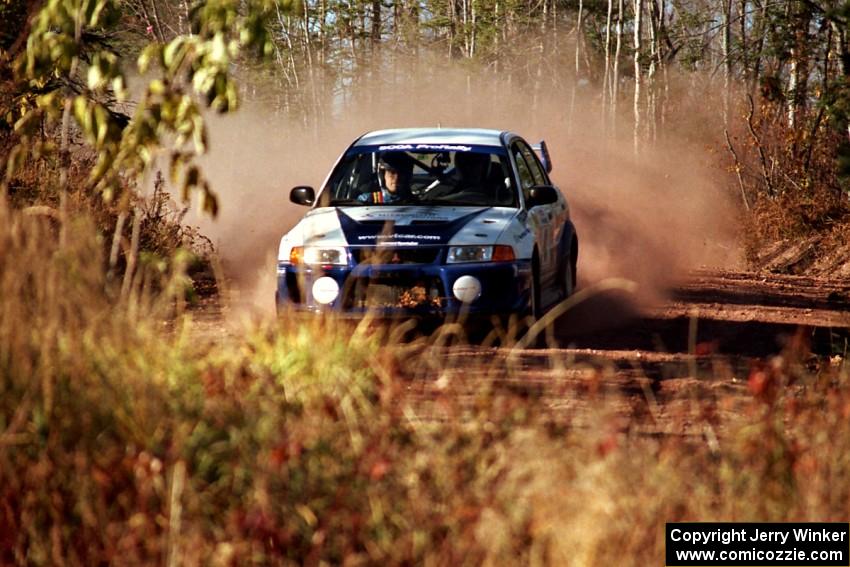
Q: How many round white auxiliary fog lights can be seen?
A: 2